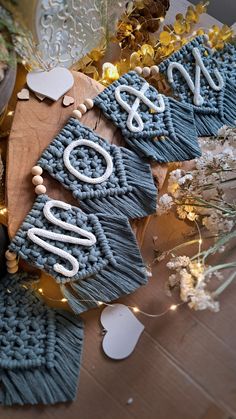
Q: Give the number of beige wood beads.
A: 12